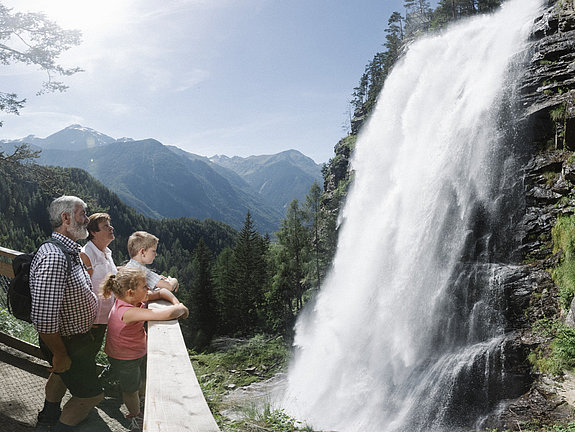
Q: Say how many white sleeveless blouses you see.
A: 1